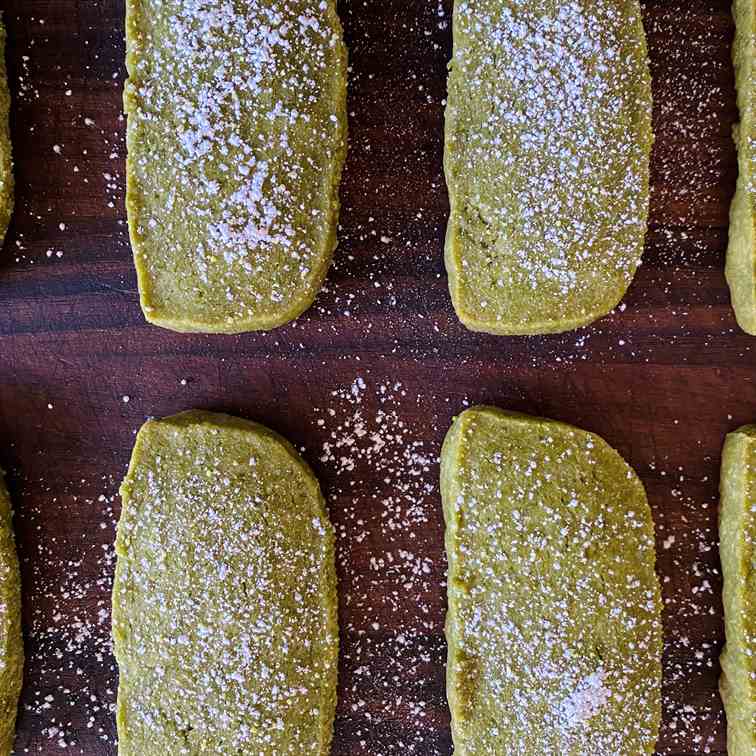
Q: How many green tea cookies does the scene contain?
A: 8